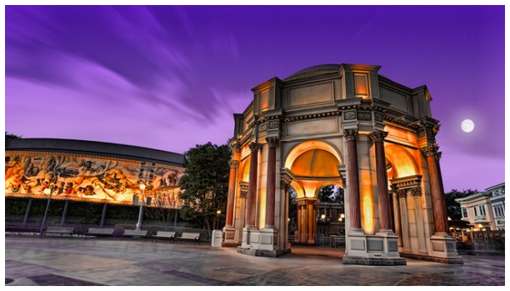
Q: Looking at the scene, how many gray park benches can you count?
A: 5